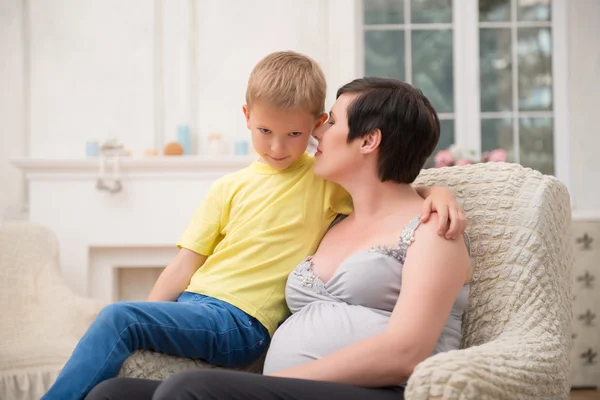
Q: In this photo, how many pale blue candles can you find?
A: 3